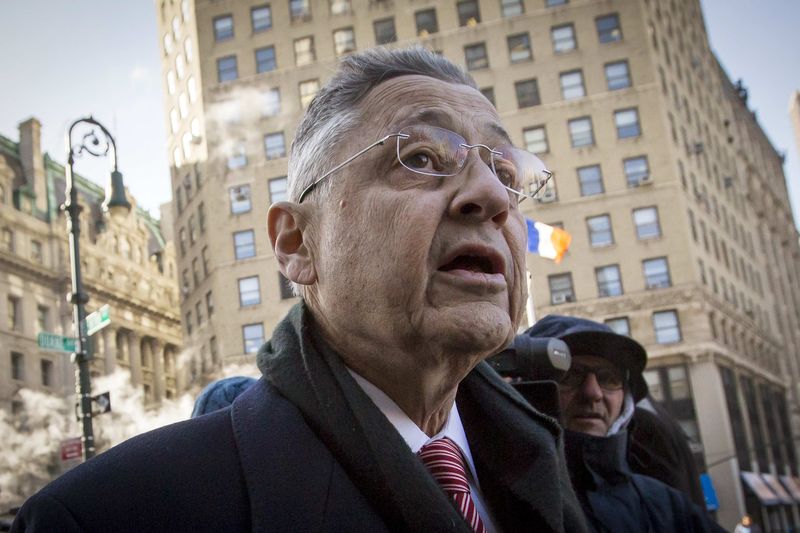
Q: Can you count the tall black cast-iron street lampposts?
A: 1